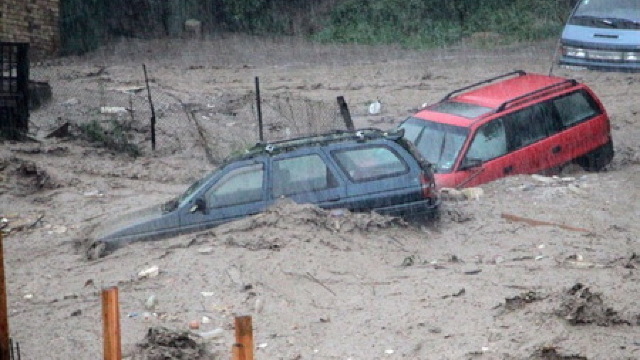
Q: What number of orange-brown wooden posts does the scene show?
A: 3